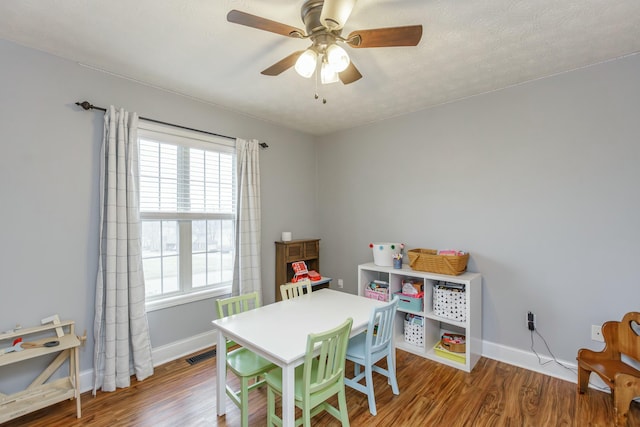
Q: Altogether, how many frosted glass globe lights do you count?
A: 3